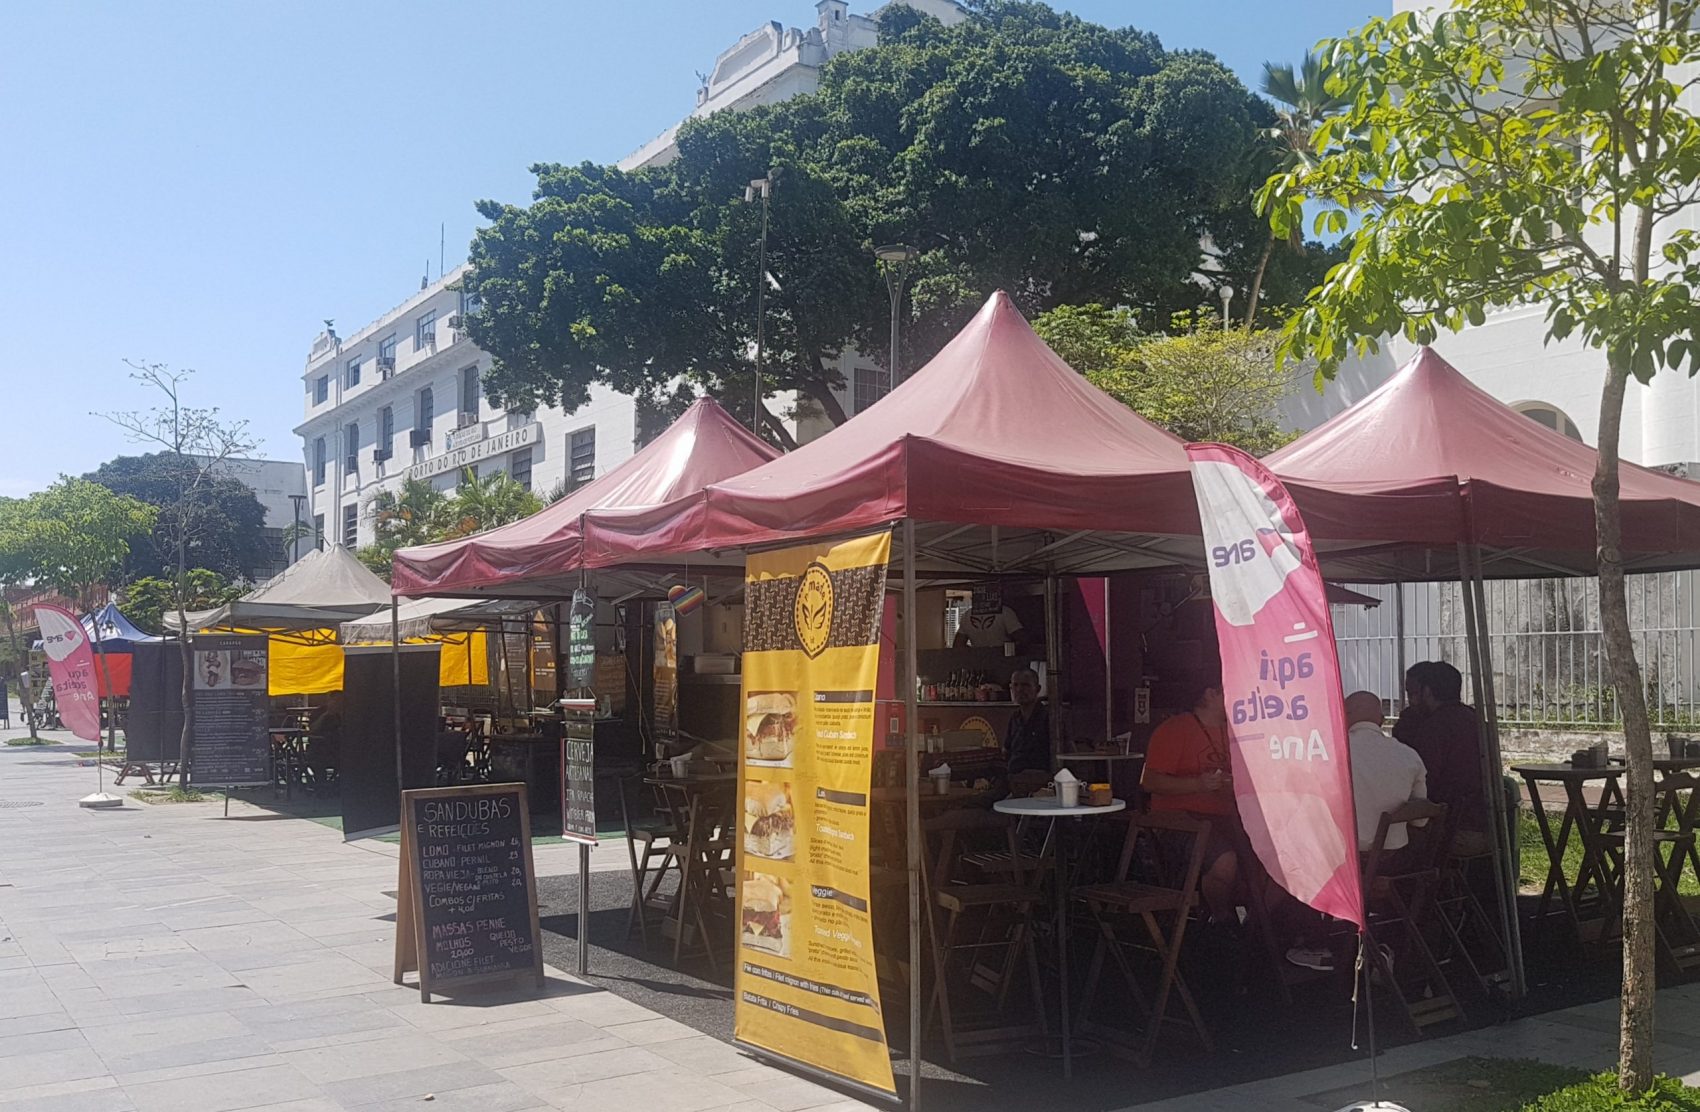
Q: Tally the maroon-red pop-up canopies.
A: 3